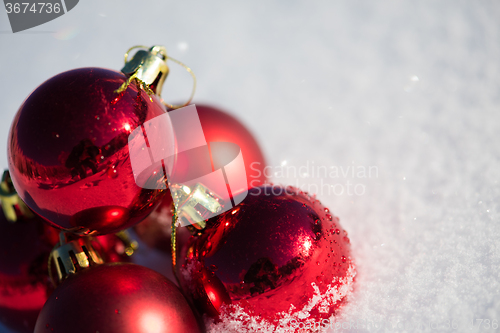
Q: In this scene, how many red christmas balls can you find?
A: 5